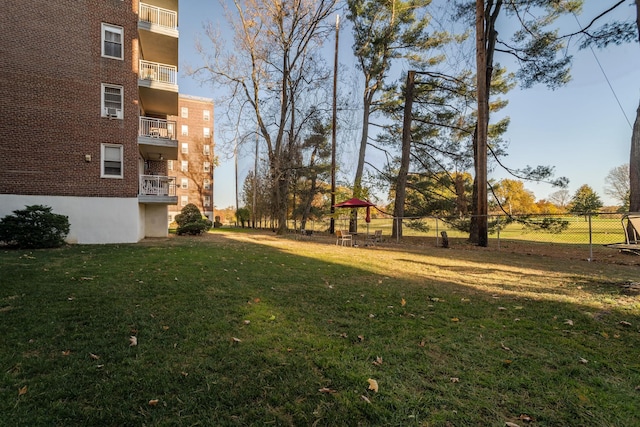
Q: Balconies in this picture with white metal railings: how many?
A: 4